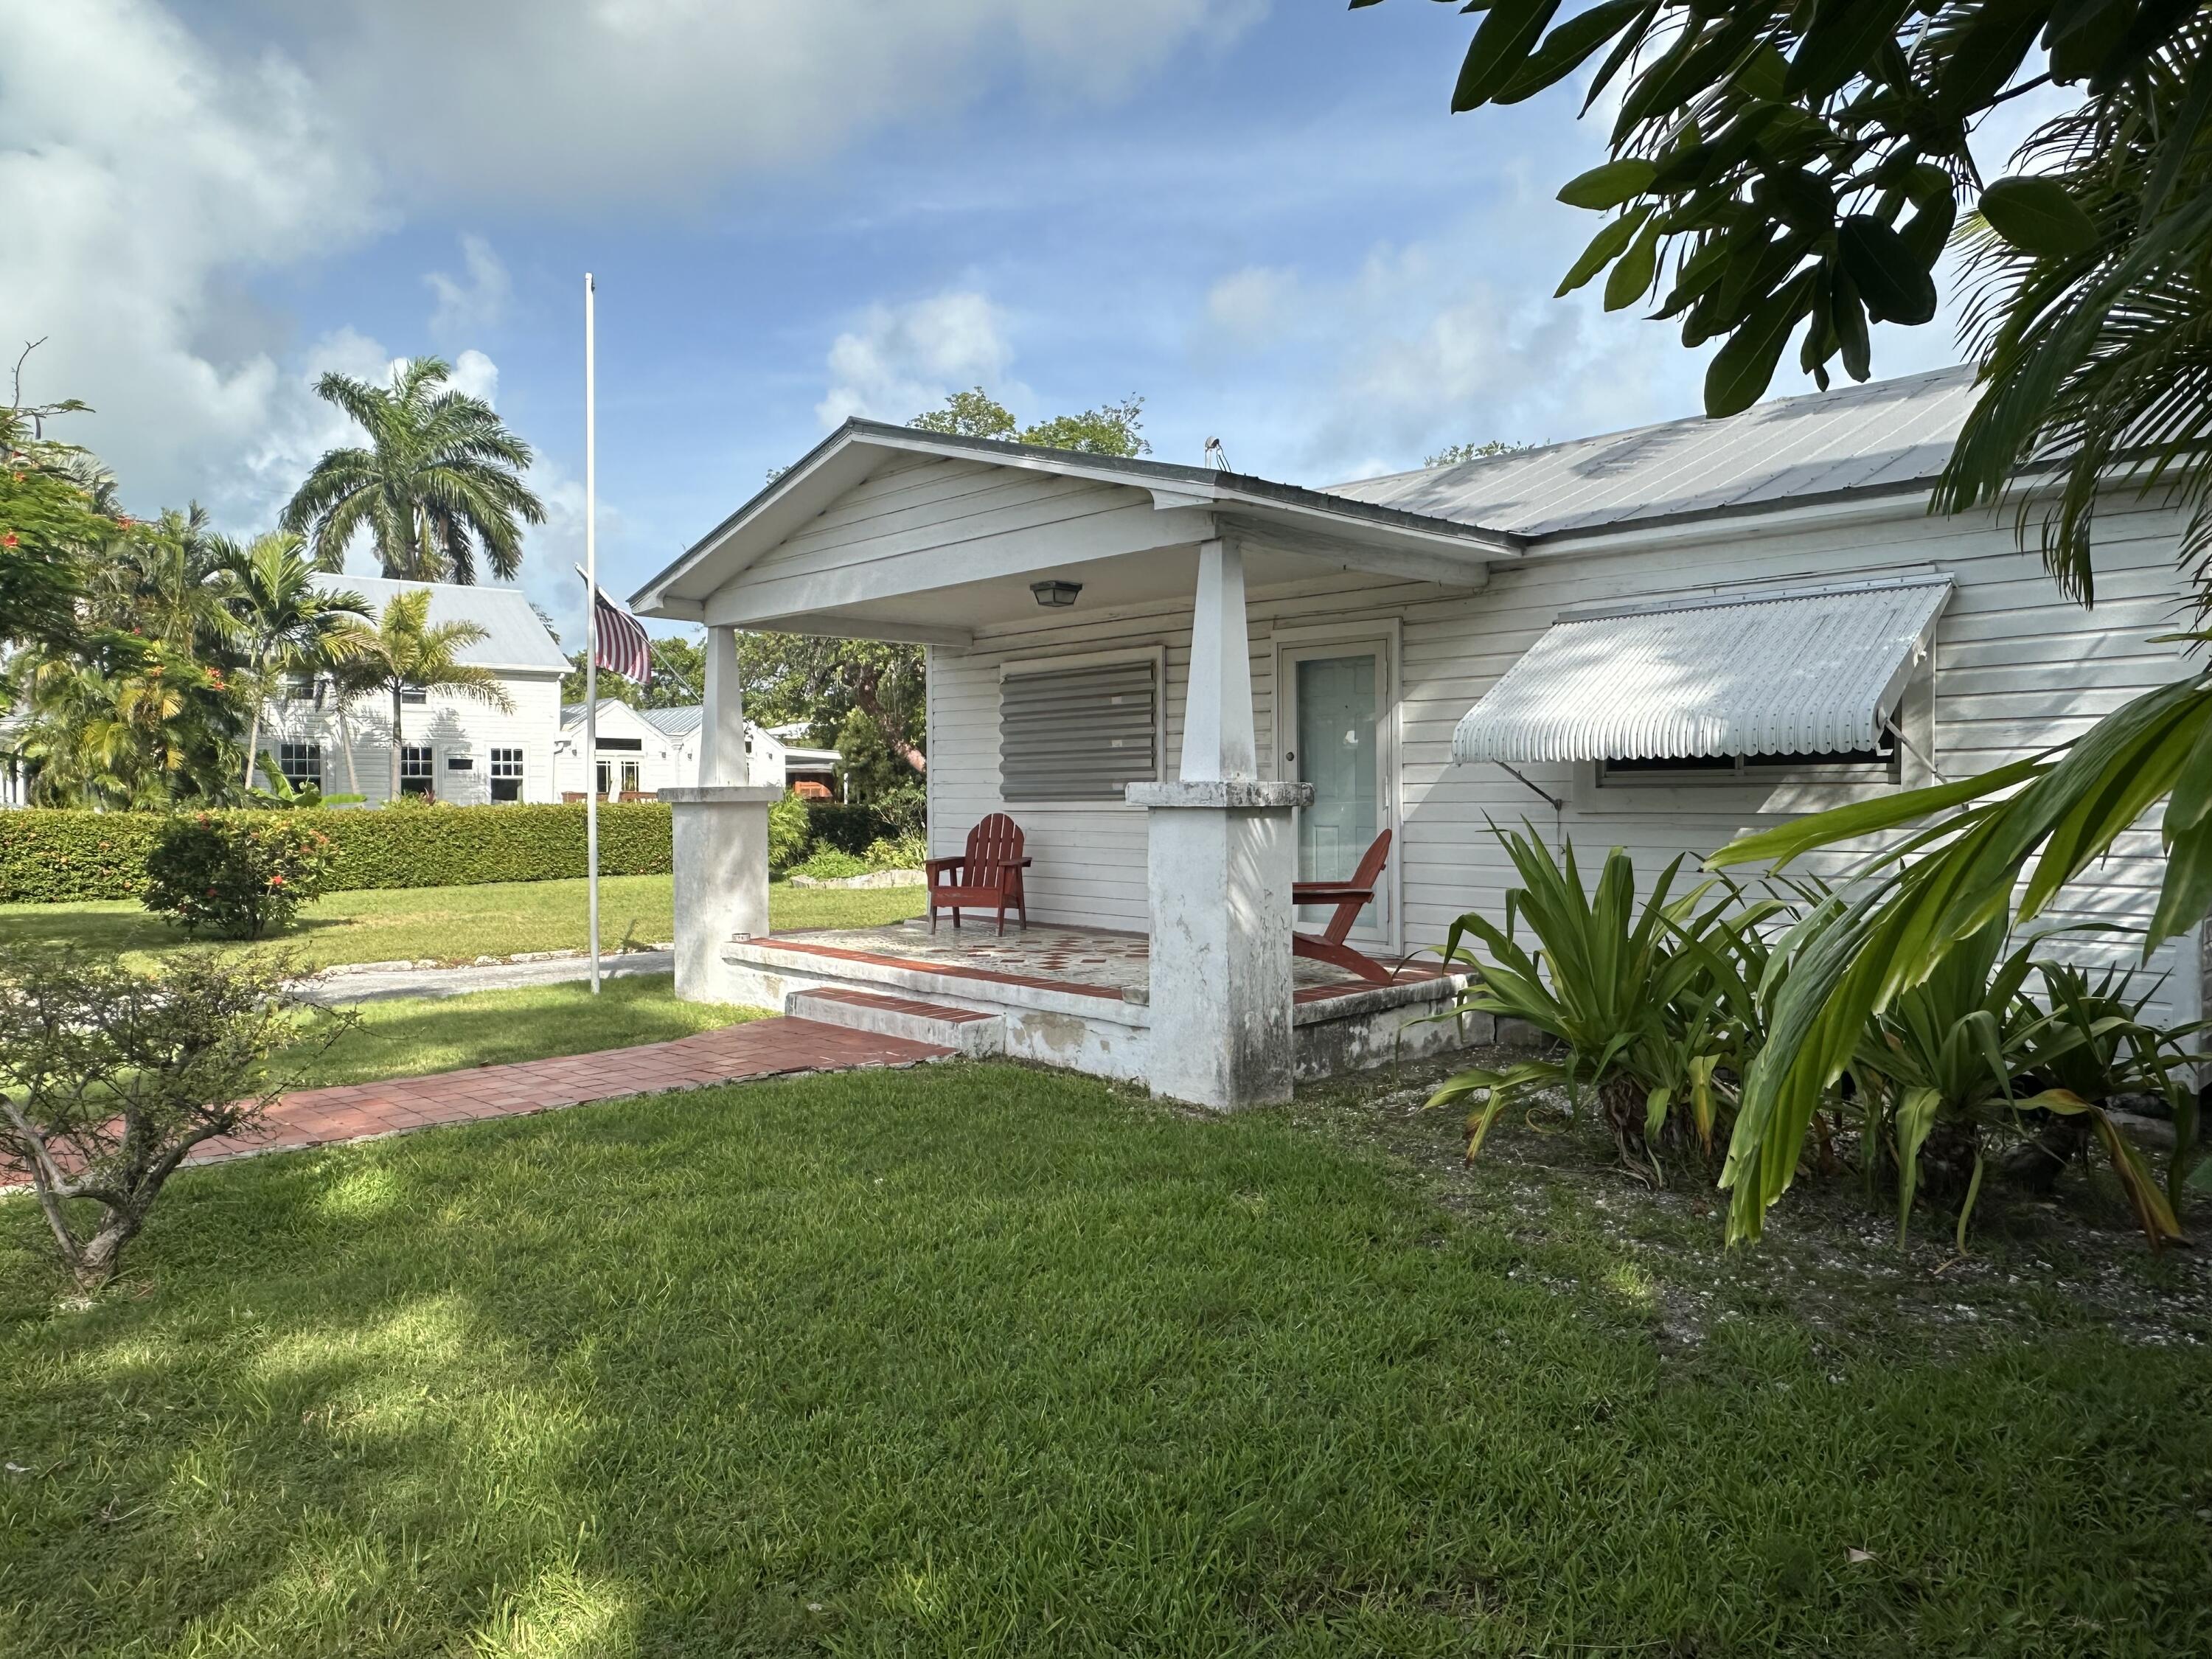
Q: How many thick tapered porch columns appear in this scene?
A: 2